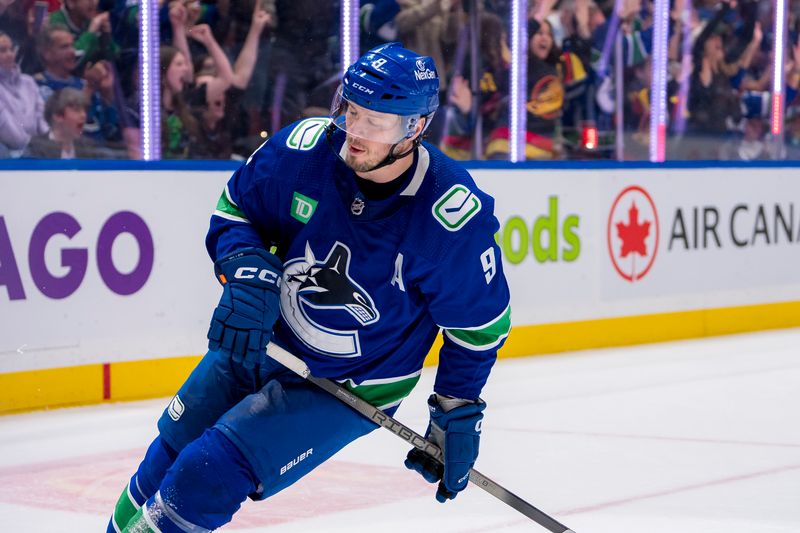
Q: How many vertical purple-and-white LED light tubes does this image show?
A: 5